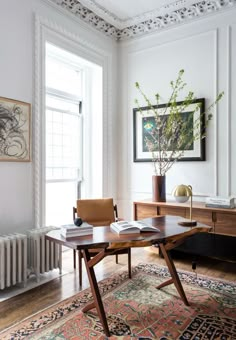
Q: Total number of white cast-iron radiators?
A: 2